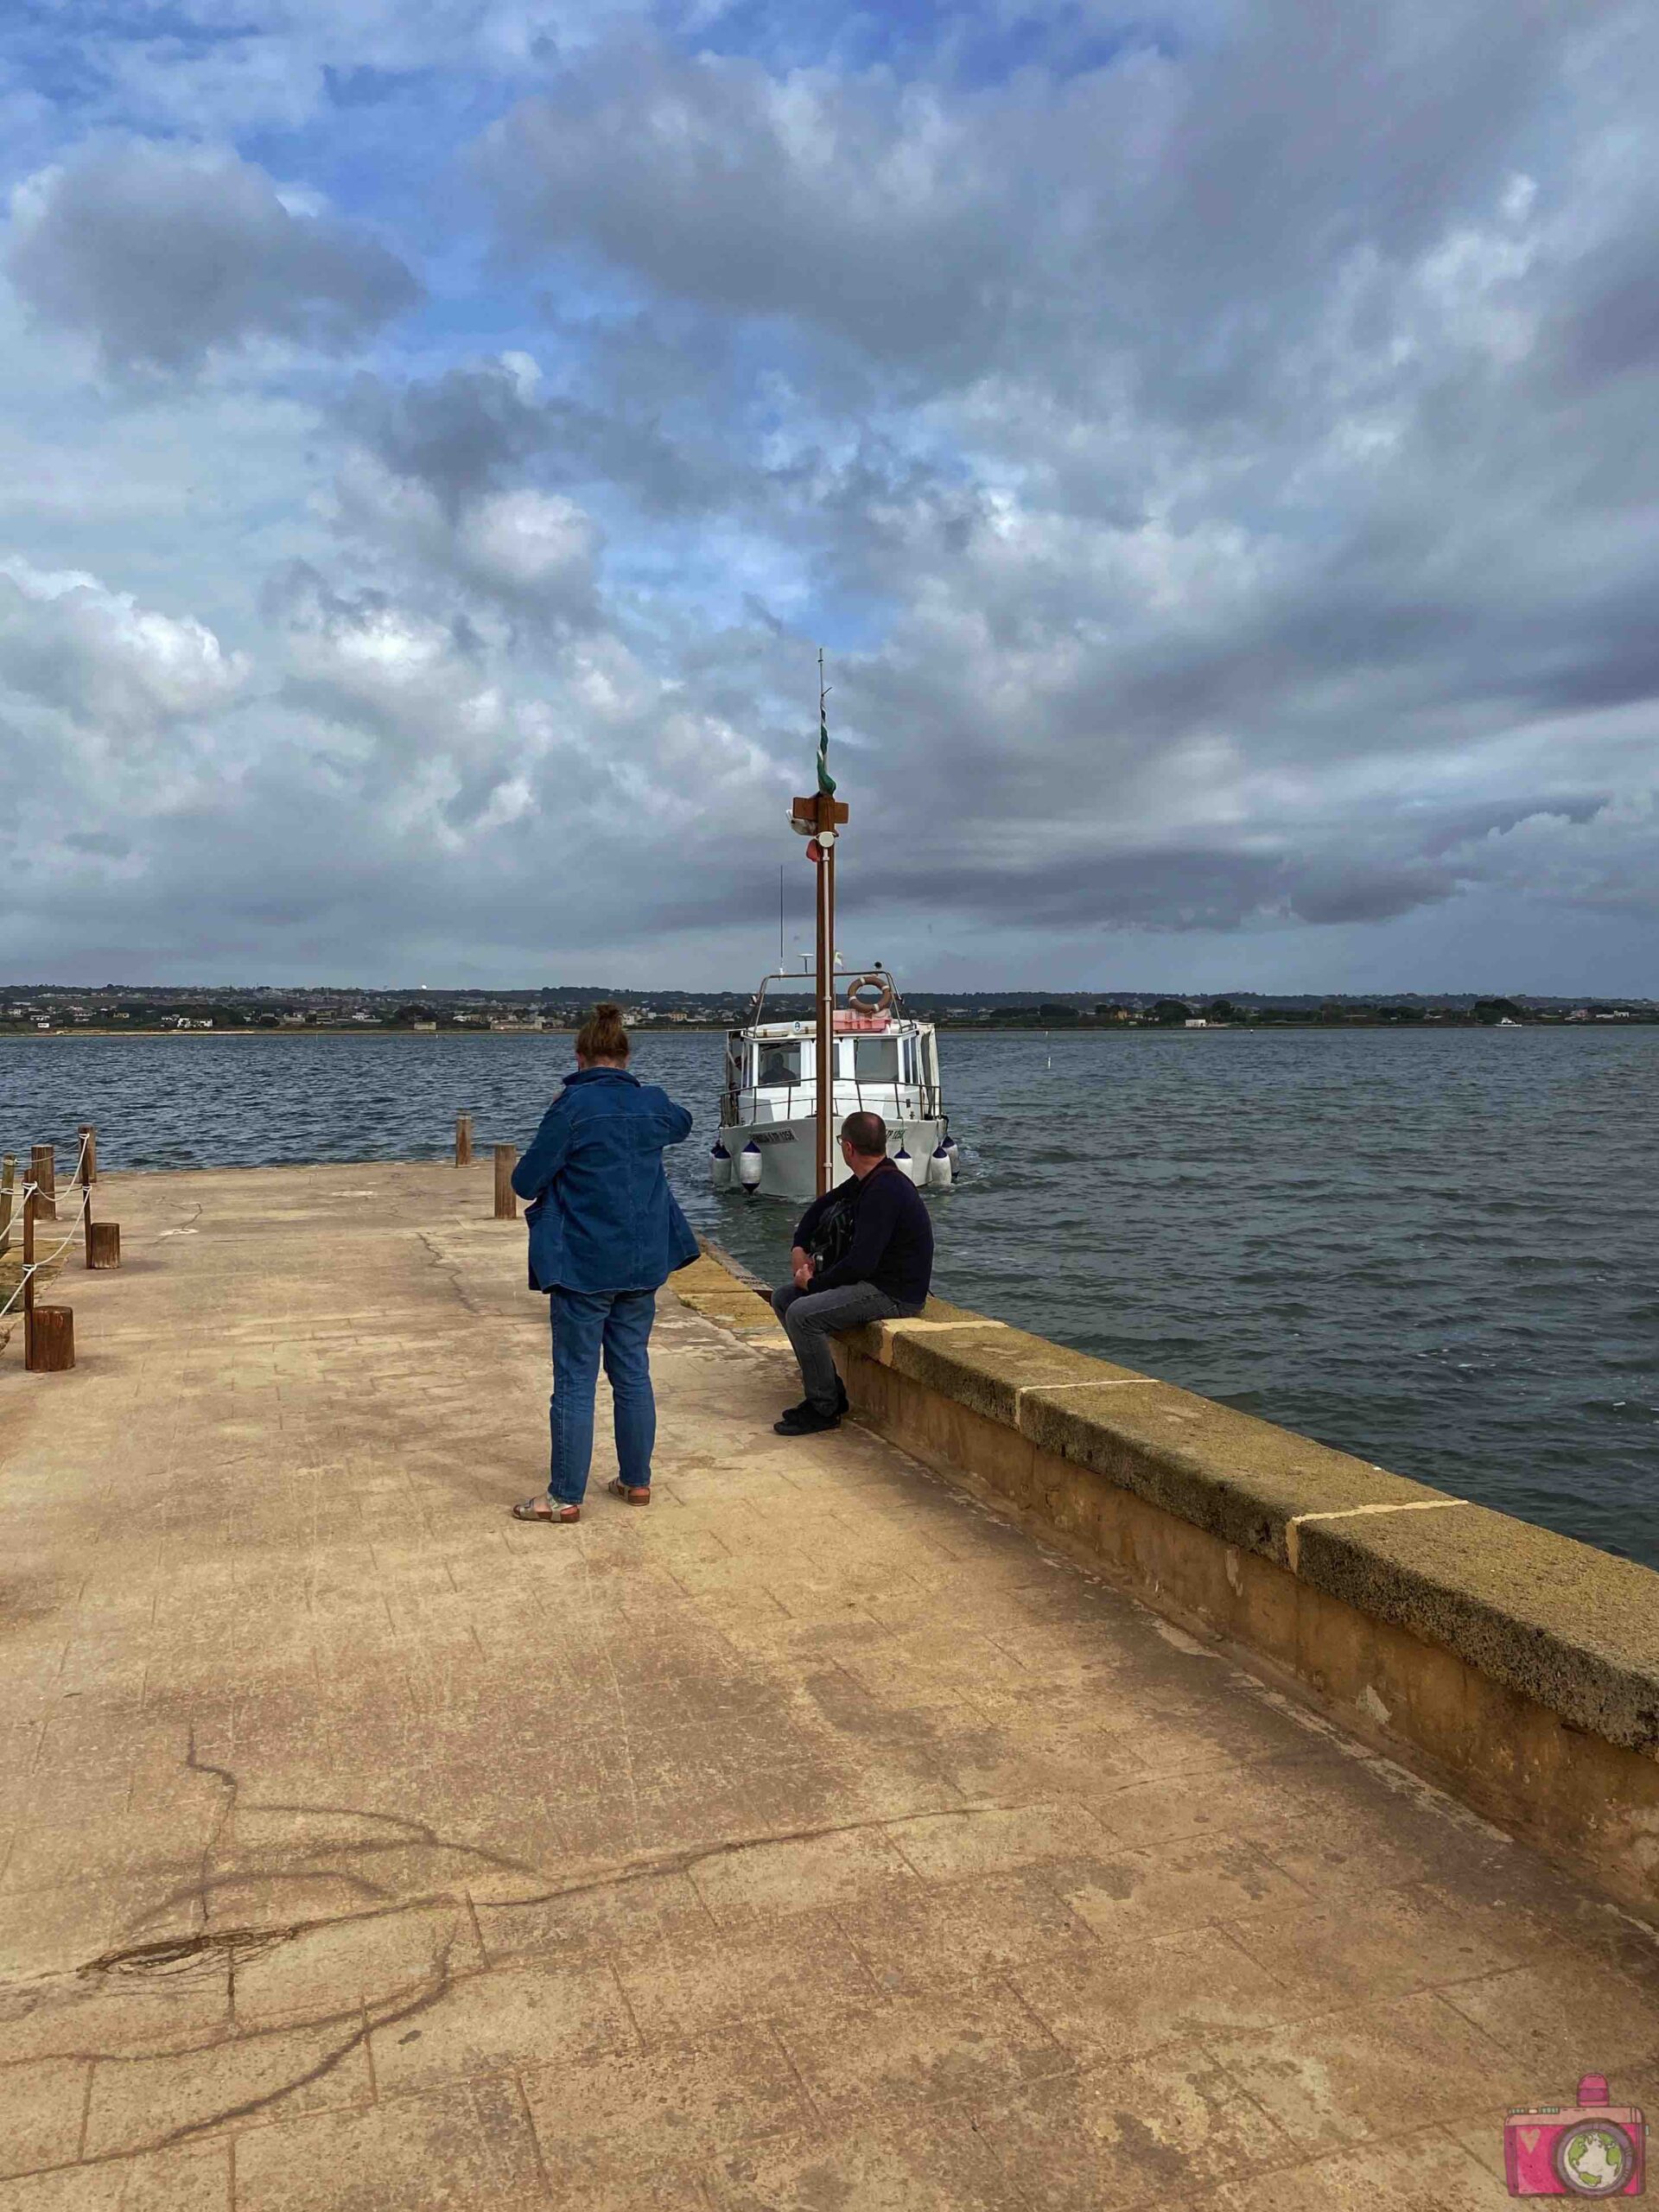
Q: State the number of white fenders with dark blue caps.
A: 6